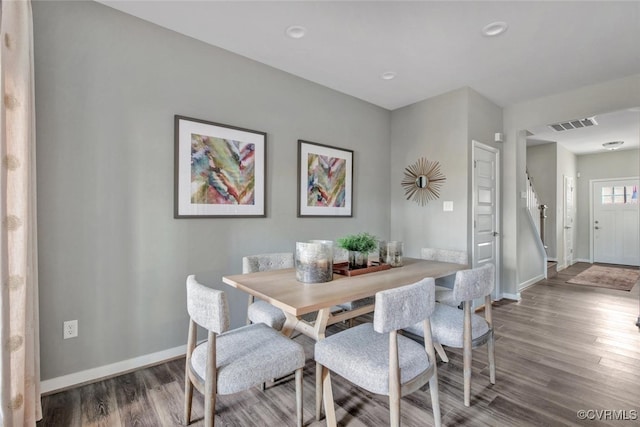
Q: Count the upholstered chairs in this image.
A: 6